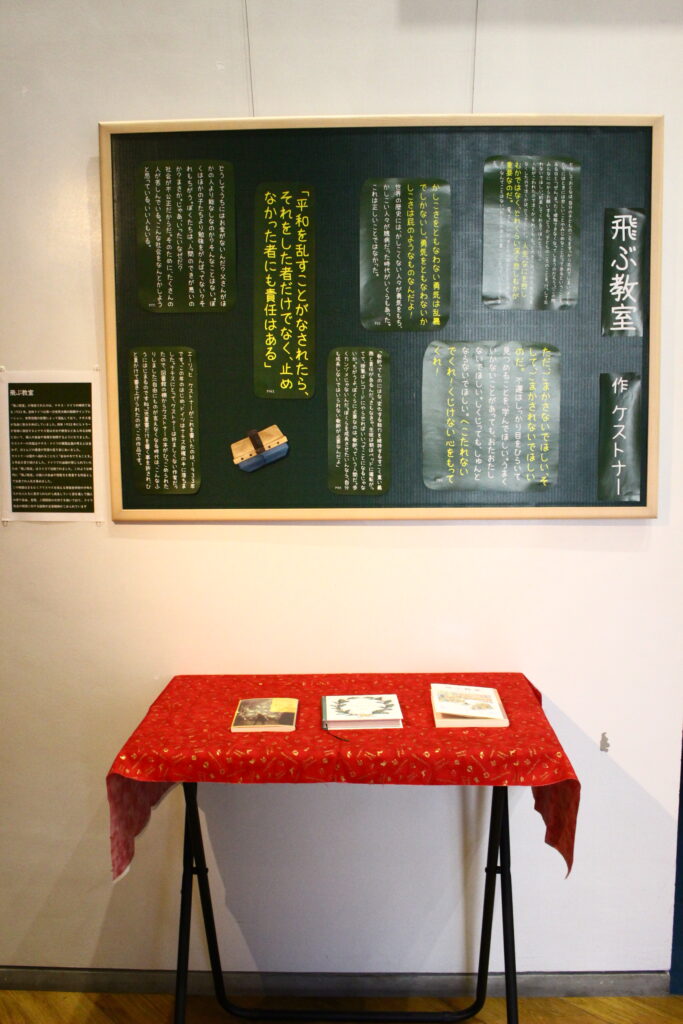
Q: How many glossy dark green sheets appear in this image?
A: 9